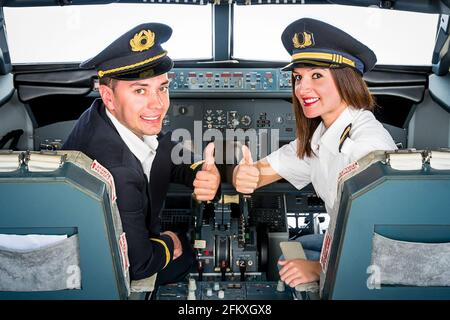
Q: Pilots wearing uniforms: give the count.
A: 2